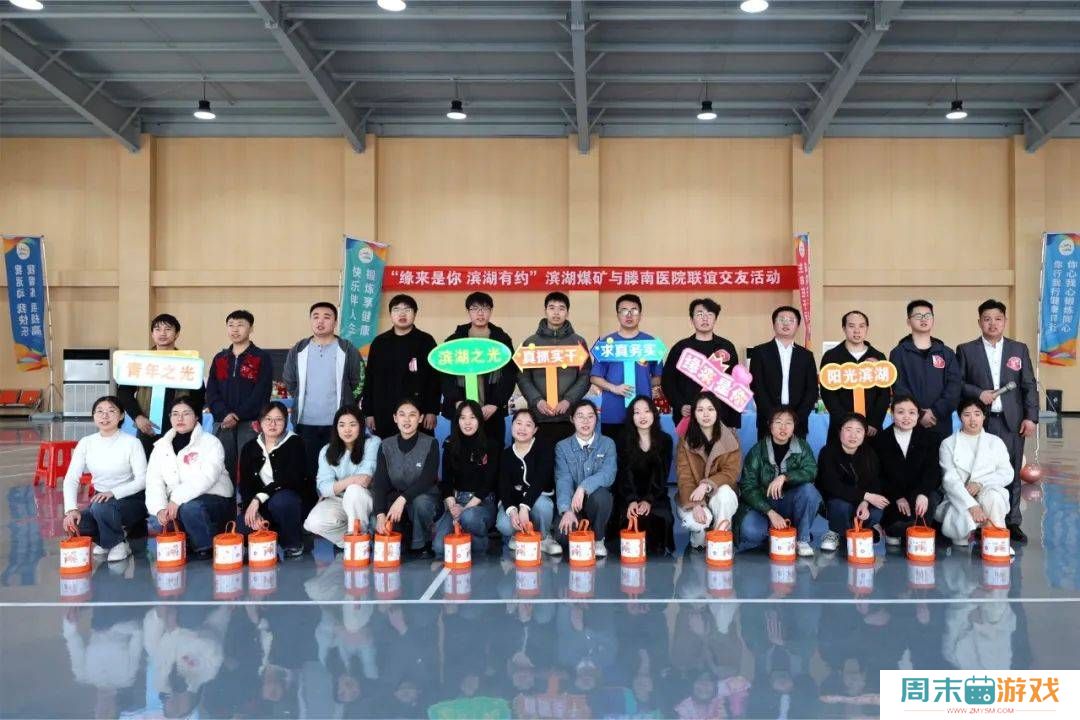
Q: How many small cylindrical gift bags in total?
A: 15